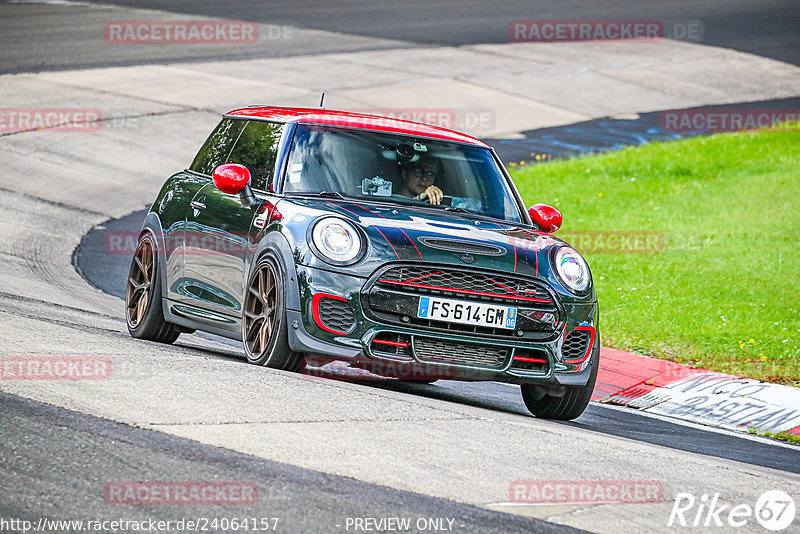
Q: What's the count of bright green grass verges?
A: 1